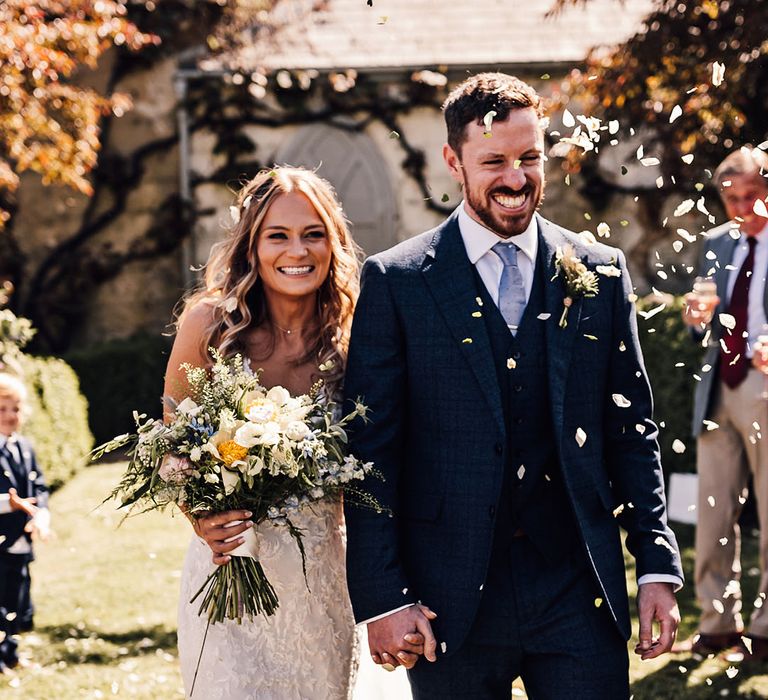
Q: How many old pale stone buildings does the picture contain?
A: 1